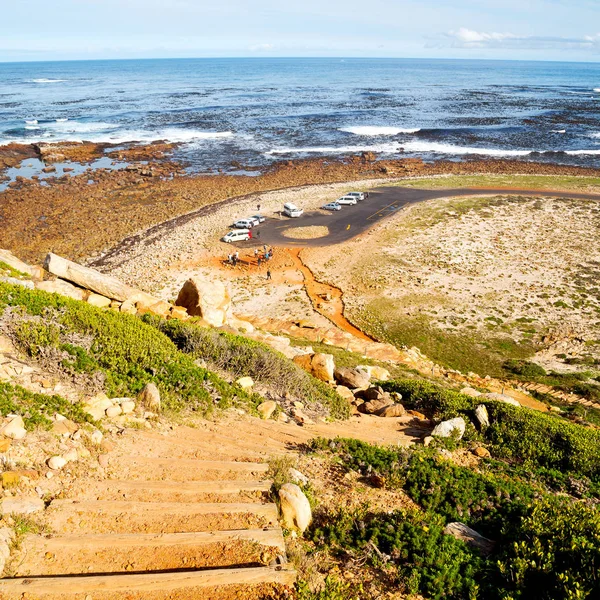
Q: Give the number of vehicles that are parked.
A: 8